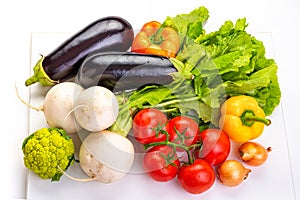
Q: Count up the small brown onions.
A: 2